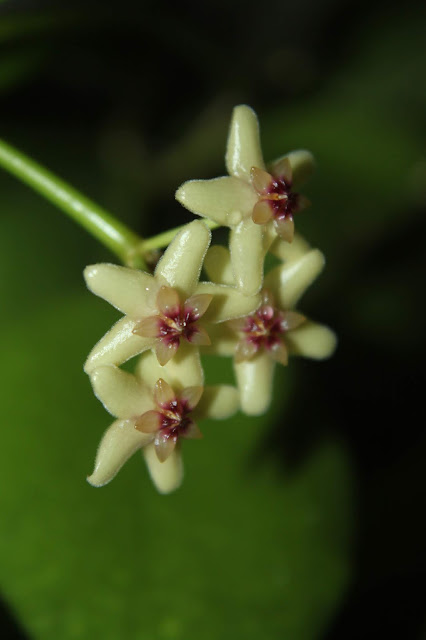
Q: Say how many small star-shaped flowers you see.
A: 4